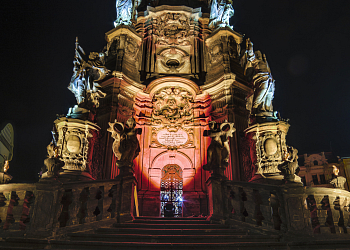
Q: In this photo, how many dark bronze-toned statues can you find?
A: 2